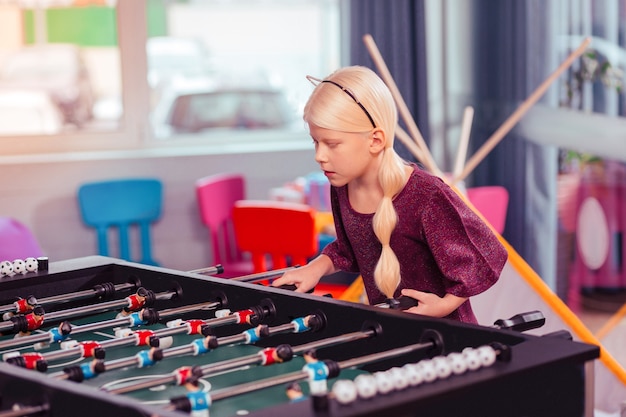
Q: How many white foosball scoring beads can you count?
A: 13